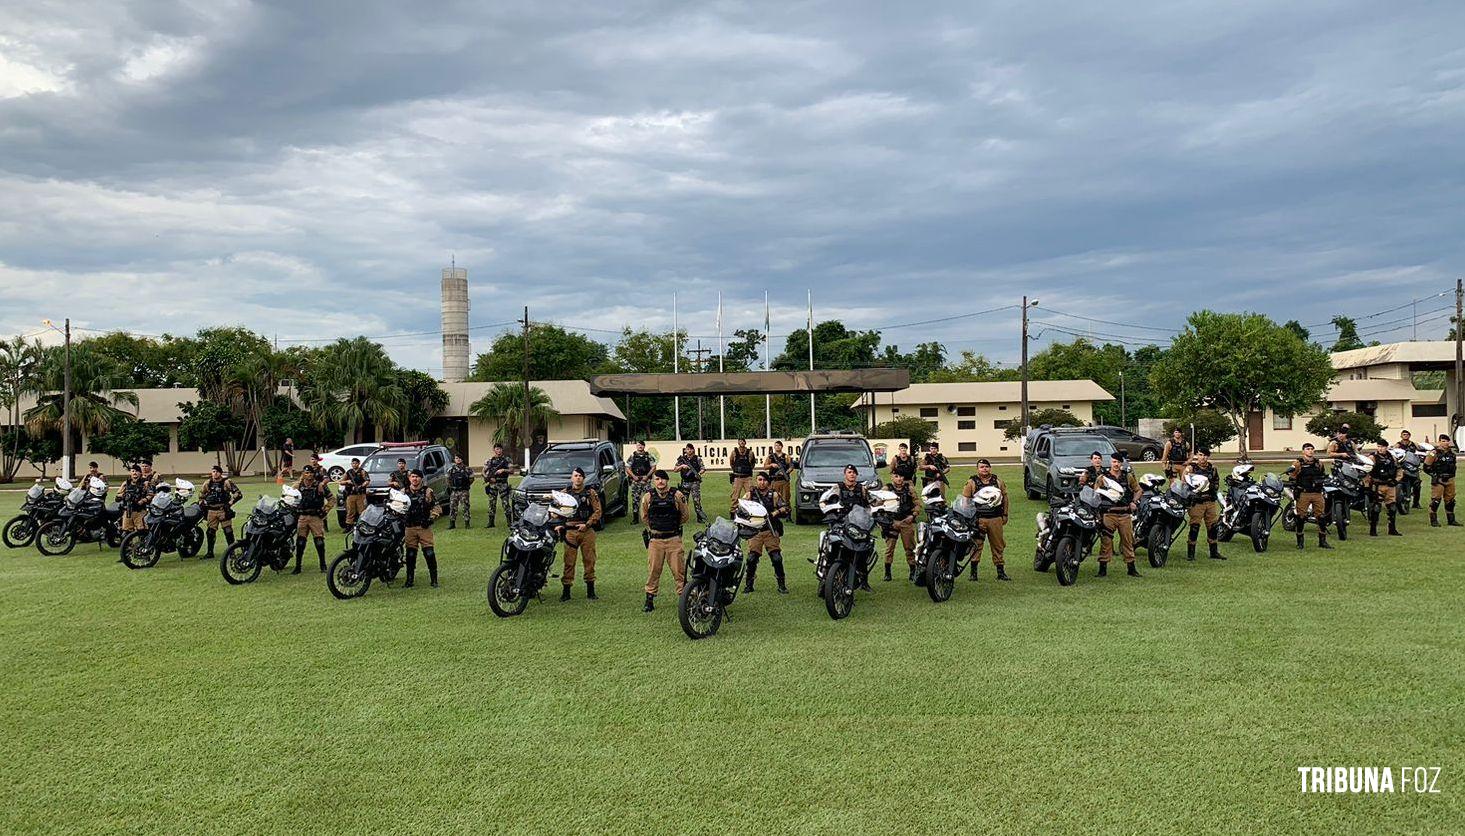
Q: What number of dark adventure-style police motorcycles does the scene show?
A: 14